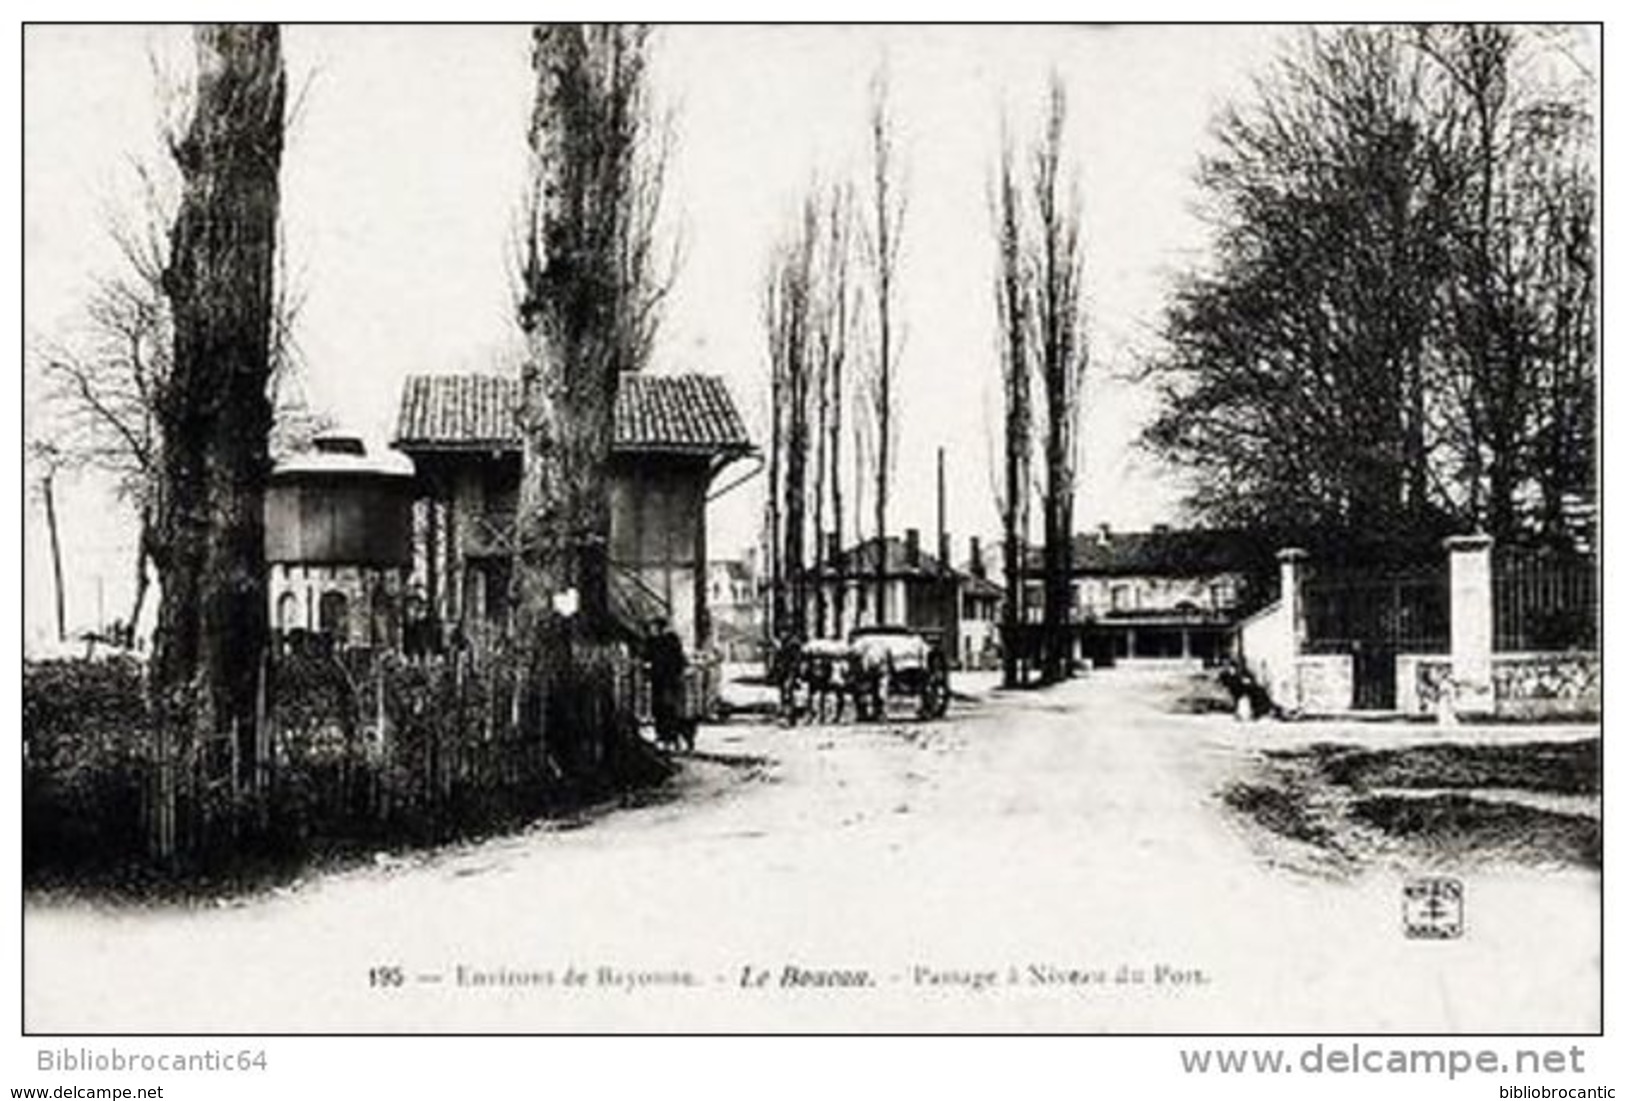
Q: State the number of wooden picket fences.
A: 1